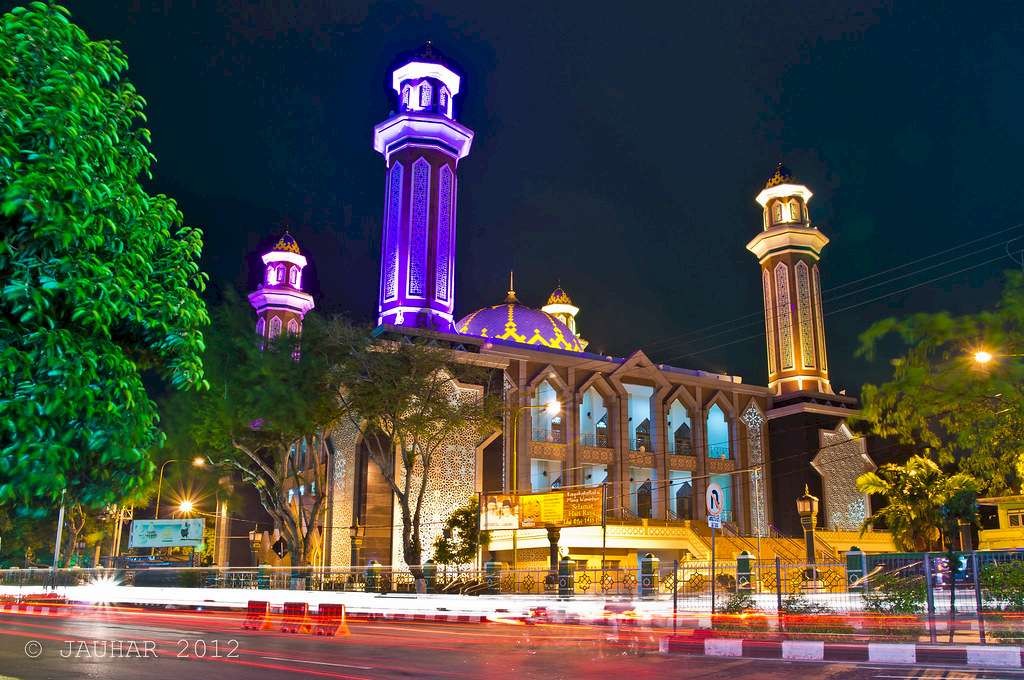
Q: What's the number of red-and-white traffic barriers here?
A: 3